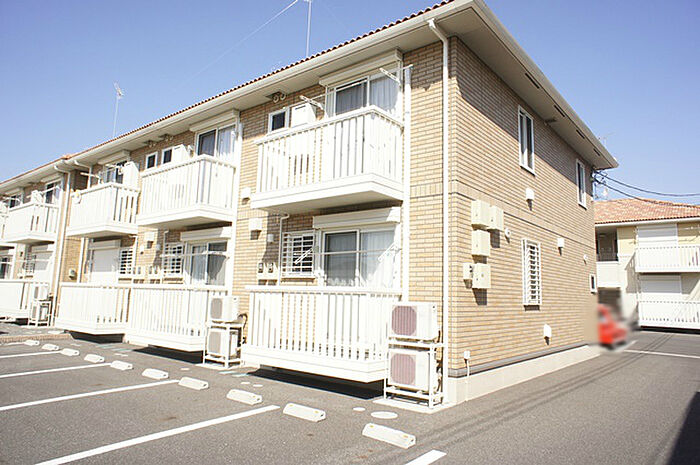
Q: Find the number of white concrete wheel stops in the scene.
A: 10